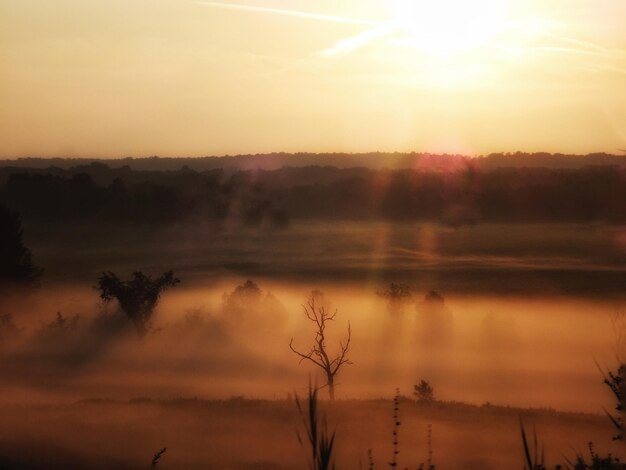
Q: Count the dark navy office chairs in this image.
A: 0